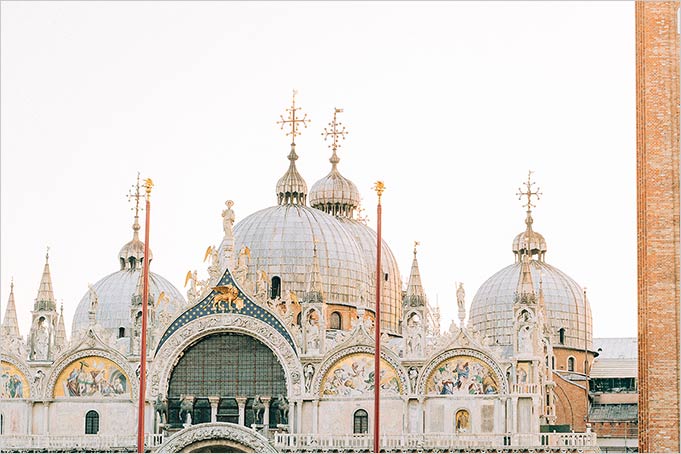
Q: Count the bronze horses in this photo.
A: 4